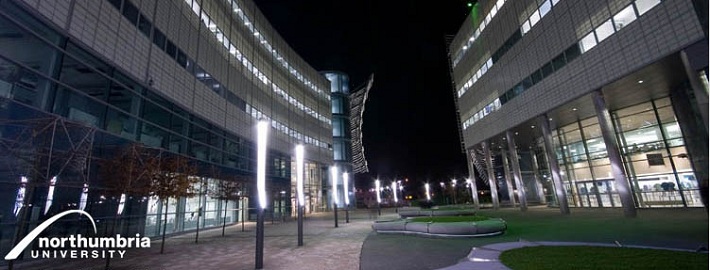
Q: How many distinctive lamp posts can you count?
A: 7